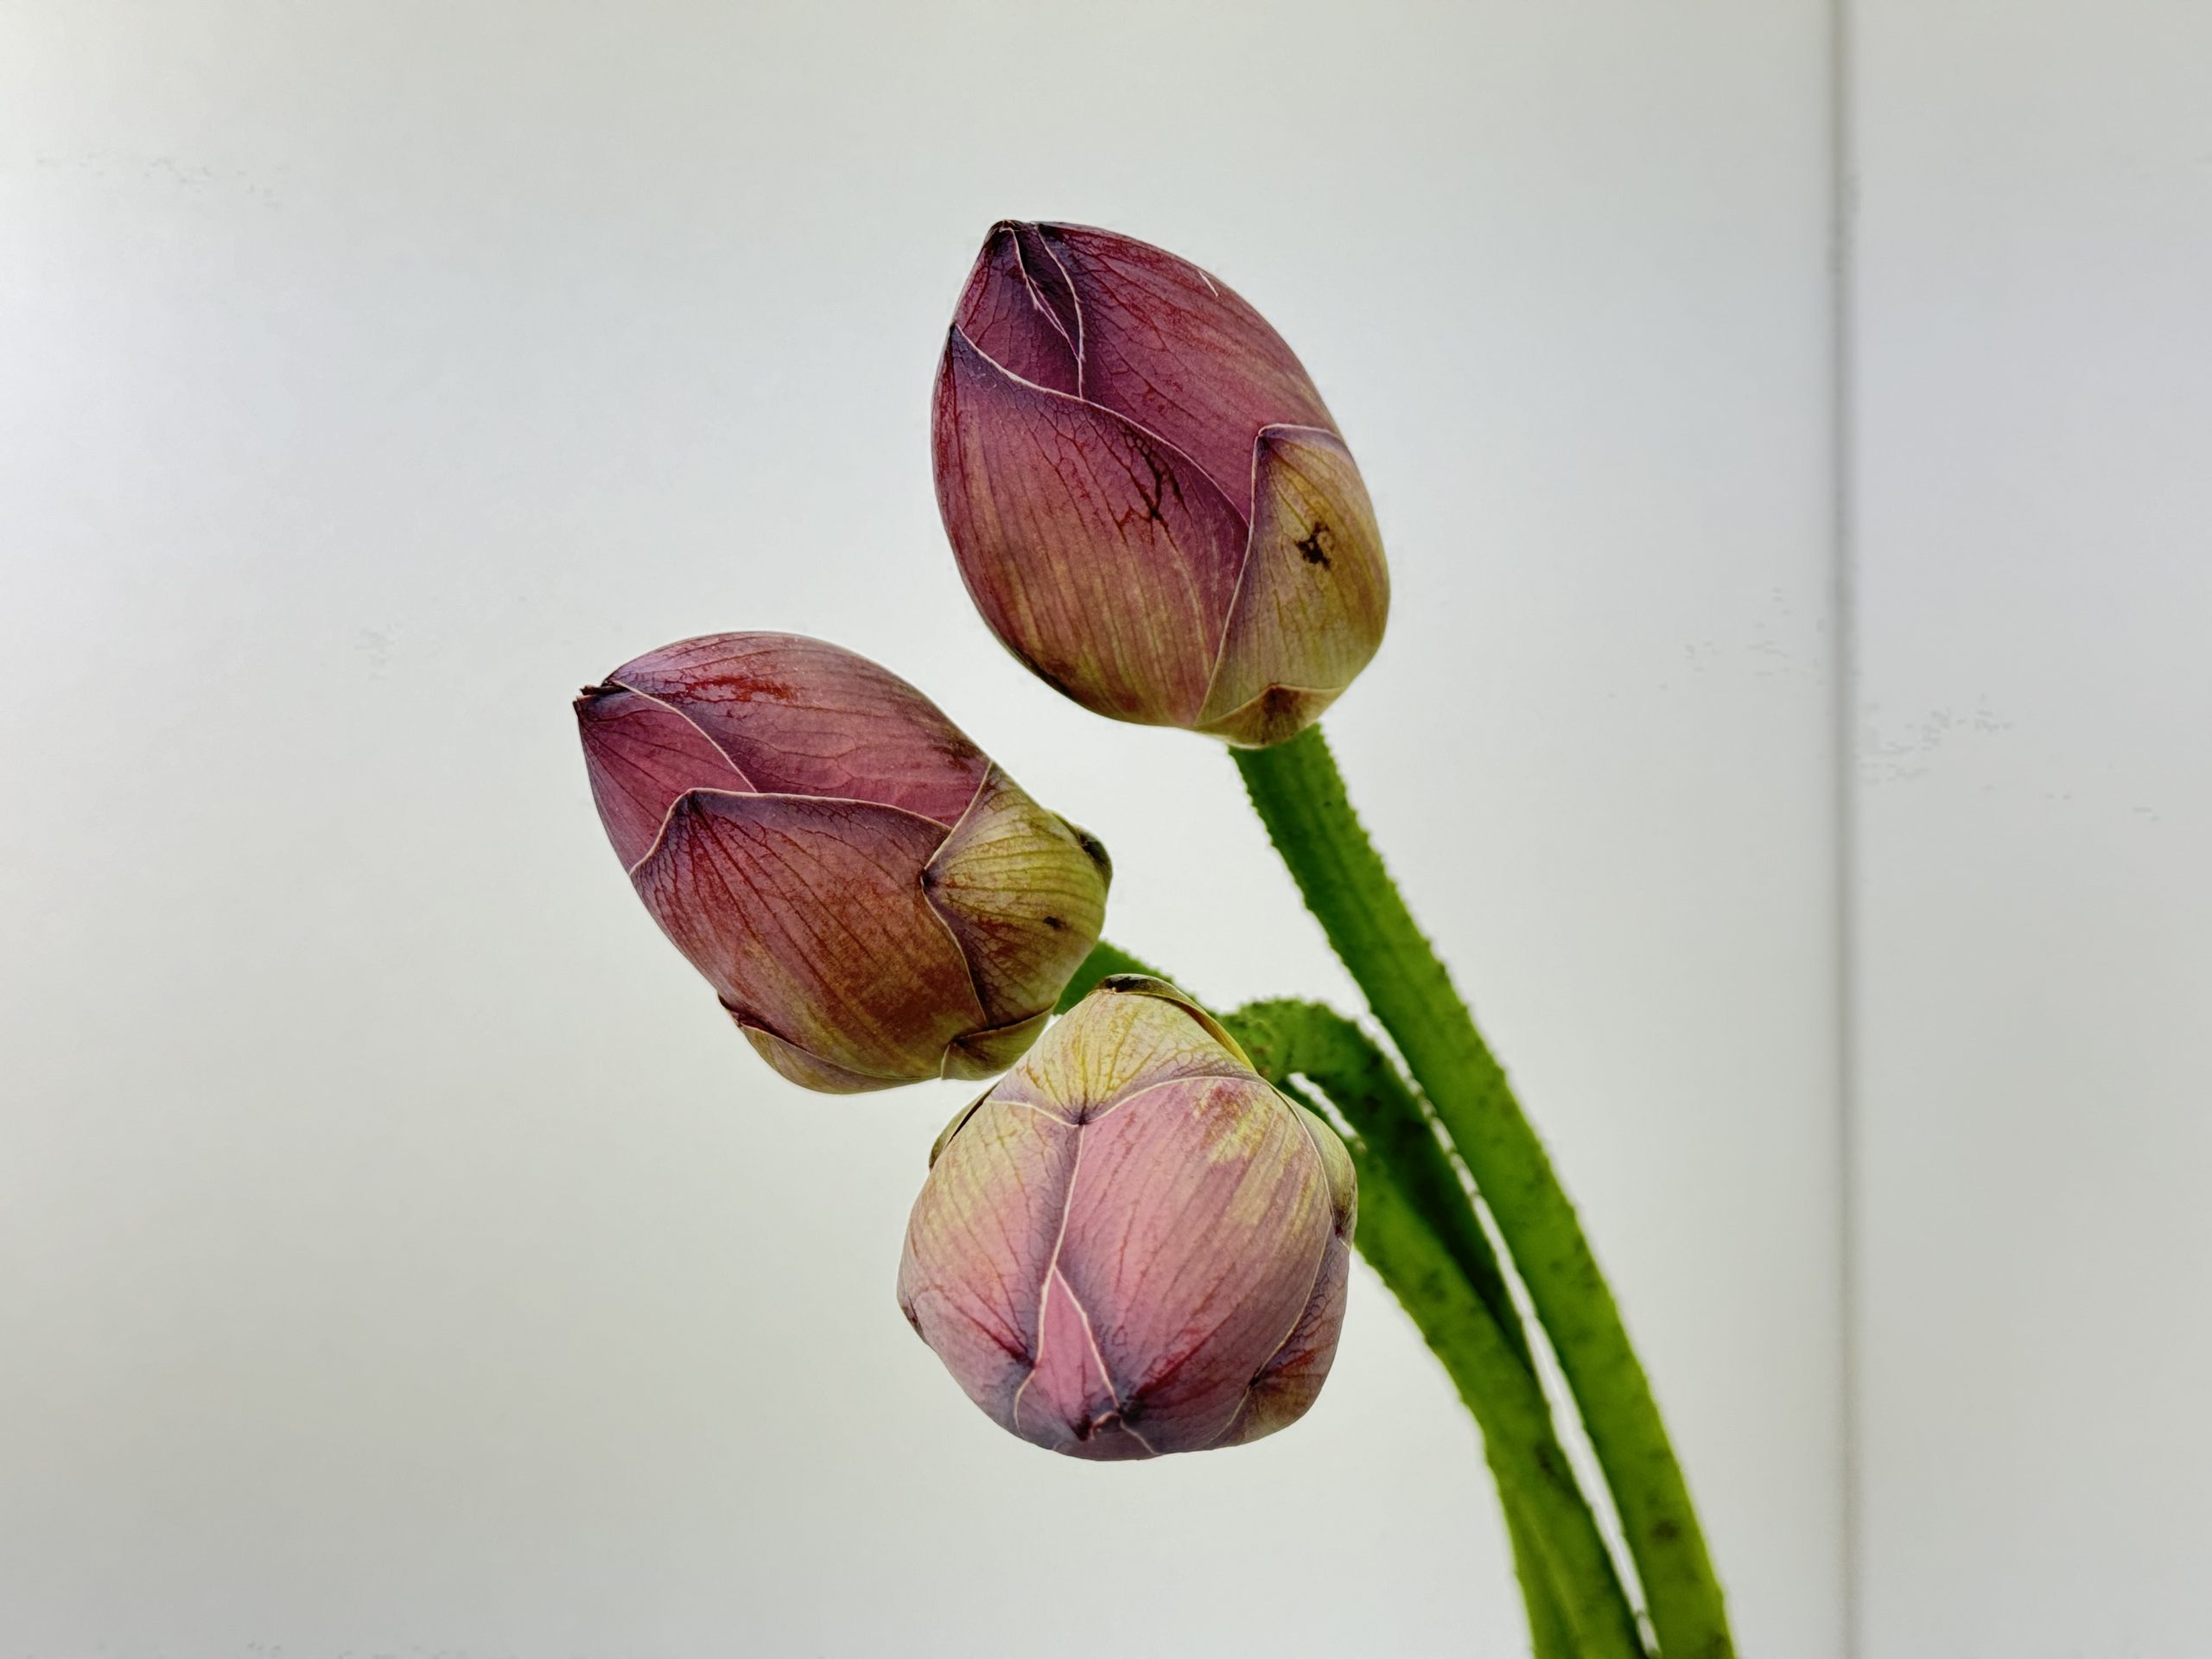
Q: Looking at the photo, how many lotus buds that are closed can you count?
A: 3